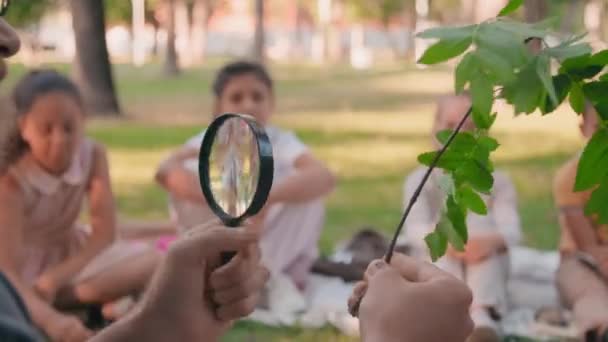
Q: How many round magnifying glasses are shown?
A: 1